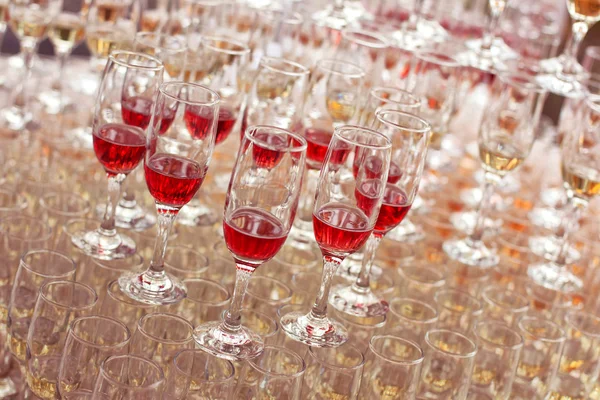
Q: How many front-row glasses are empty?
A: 0